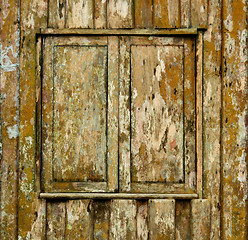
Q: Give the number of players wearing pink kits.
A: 0